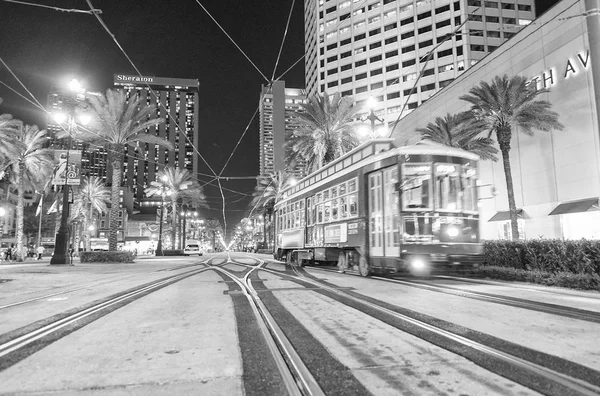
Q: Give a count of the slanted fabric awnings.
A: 2